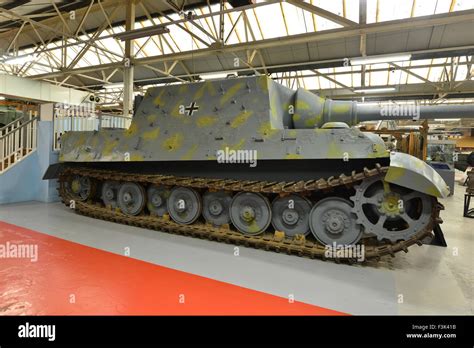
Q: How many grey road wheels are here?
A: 8